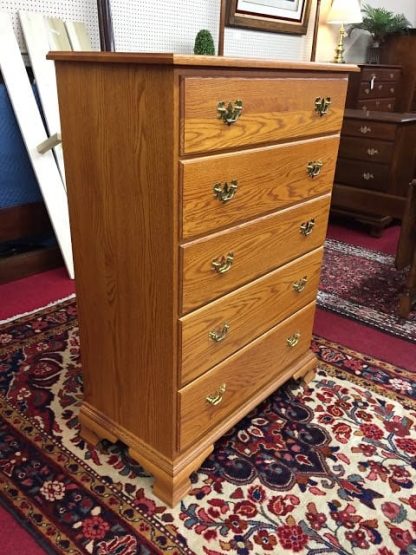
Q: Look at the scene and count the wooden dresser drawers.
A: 11